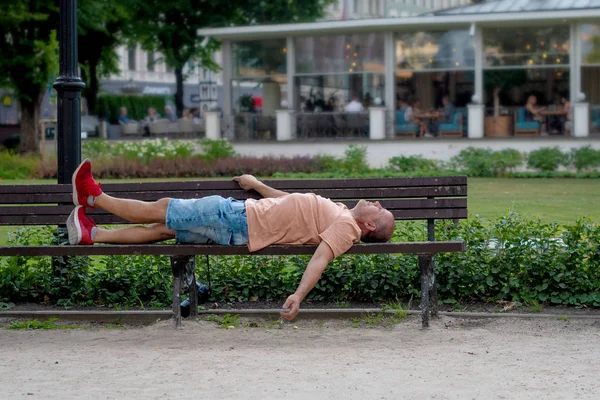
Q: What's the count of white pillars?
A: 5